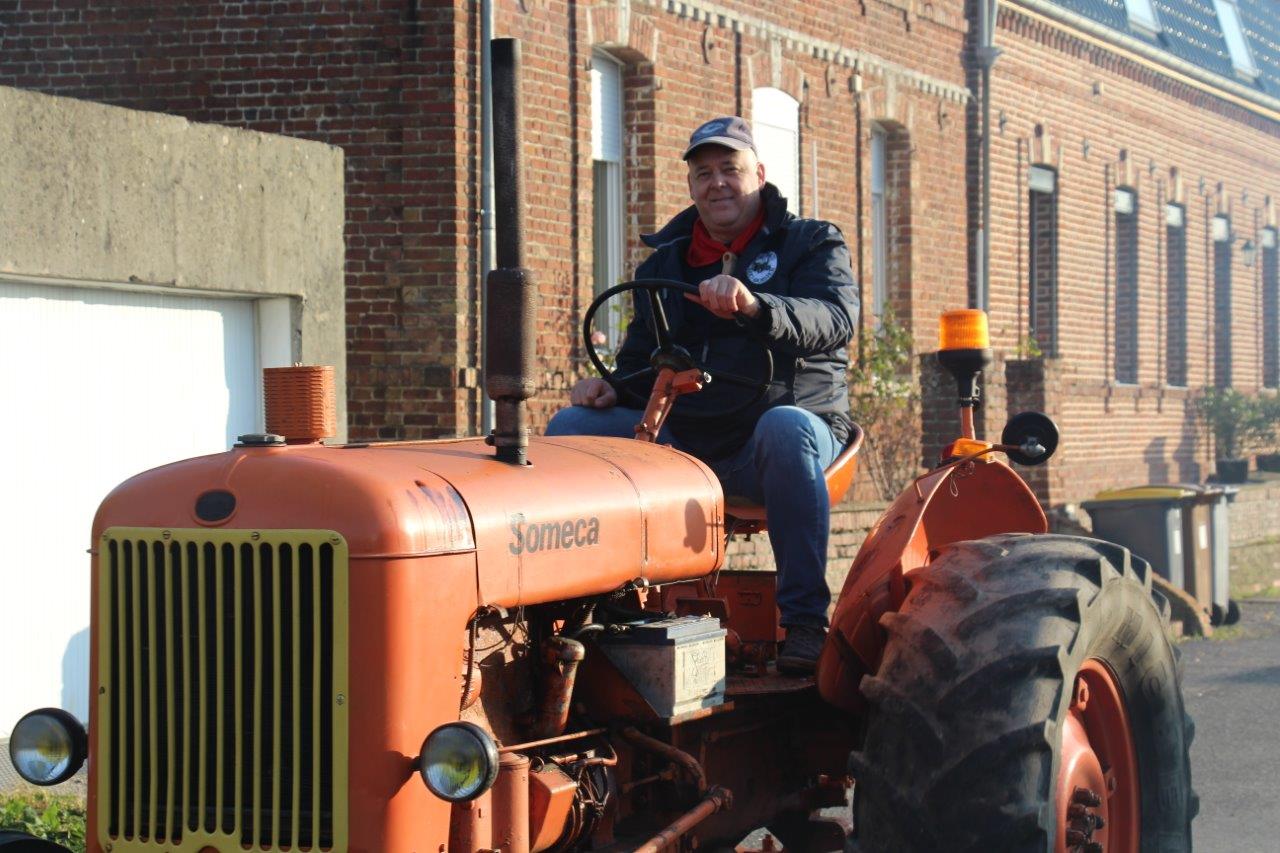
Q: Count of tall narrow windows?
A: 8